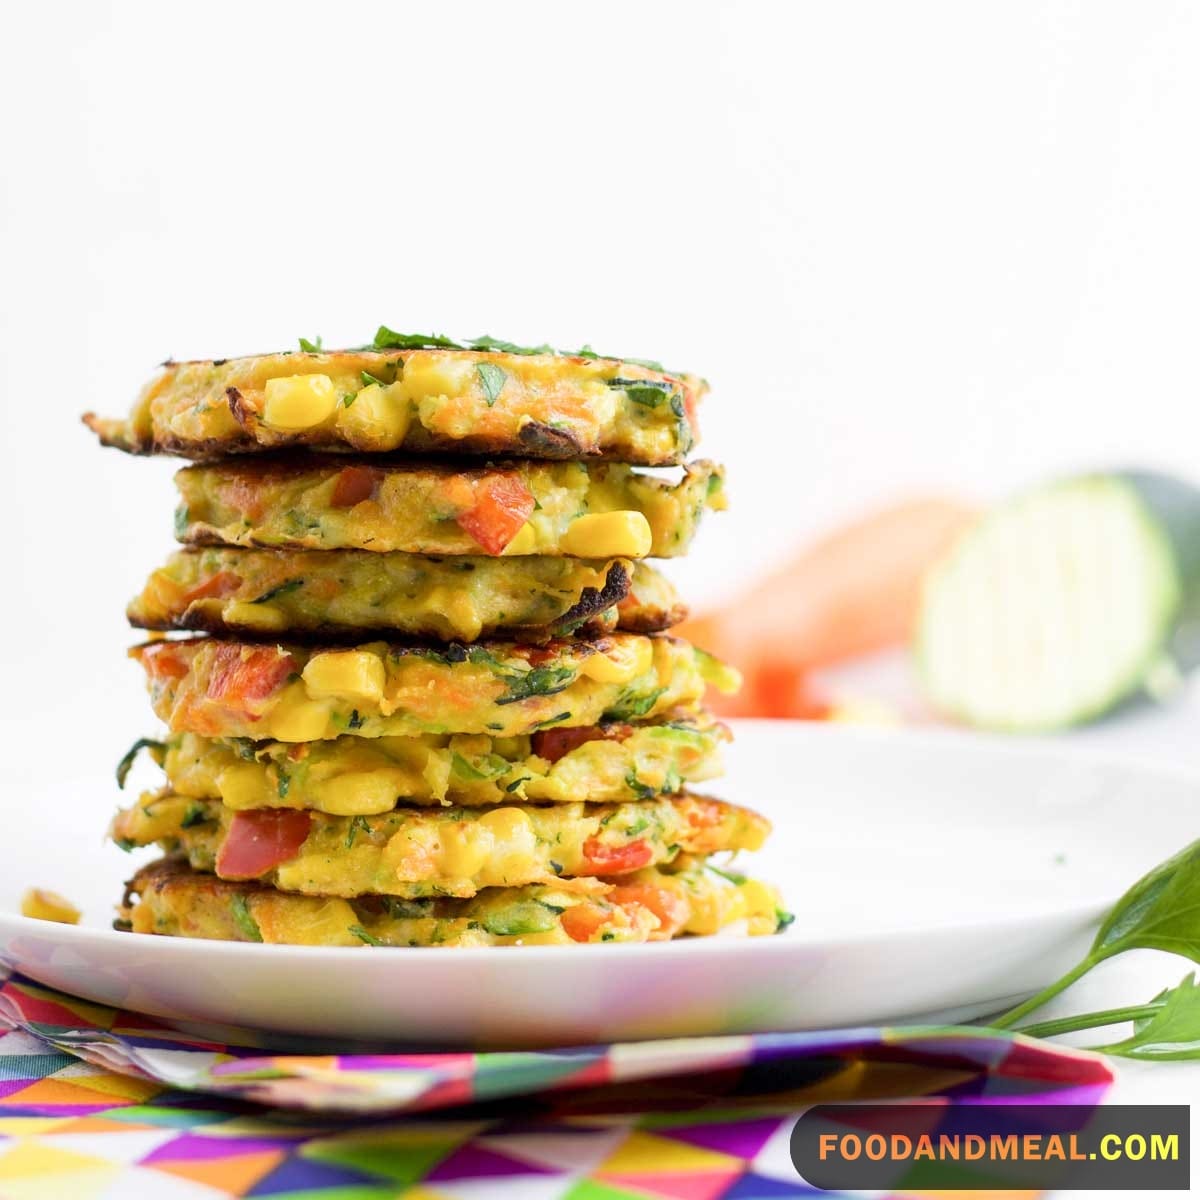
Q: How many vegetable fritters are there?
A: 7